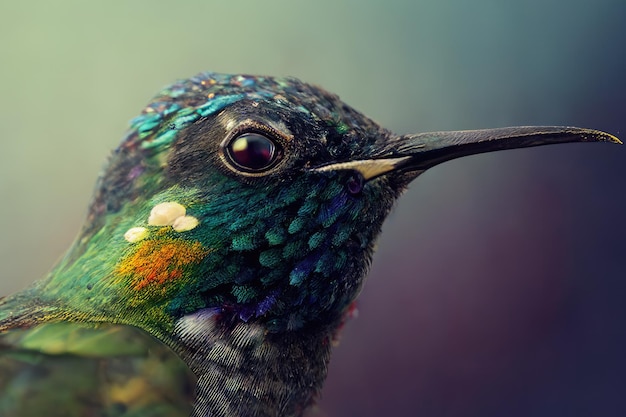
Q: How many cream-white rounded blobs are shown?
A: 3